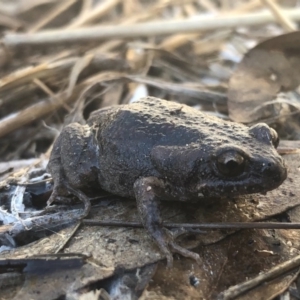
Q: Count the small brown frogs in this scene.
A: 1